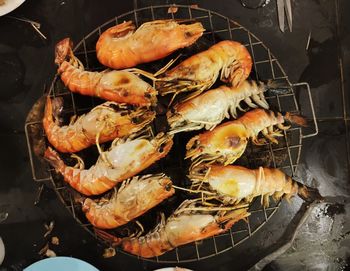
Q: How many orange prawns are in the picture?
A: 10